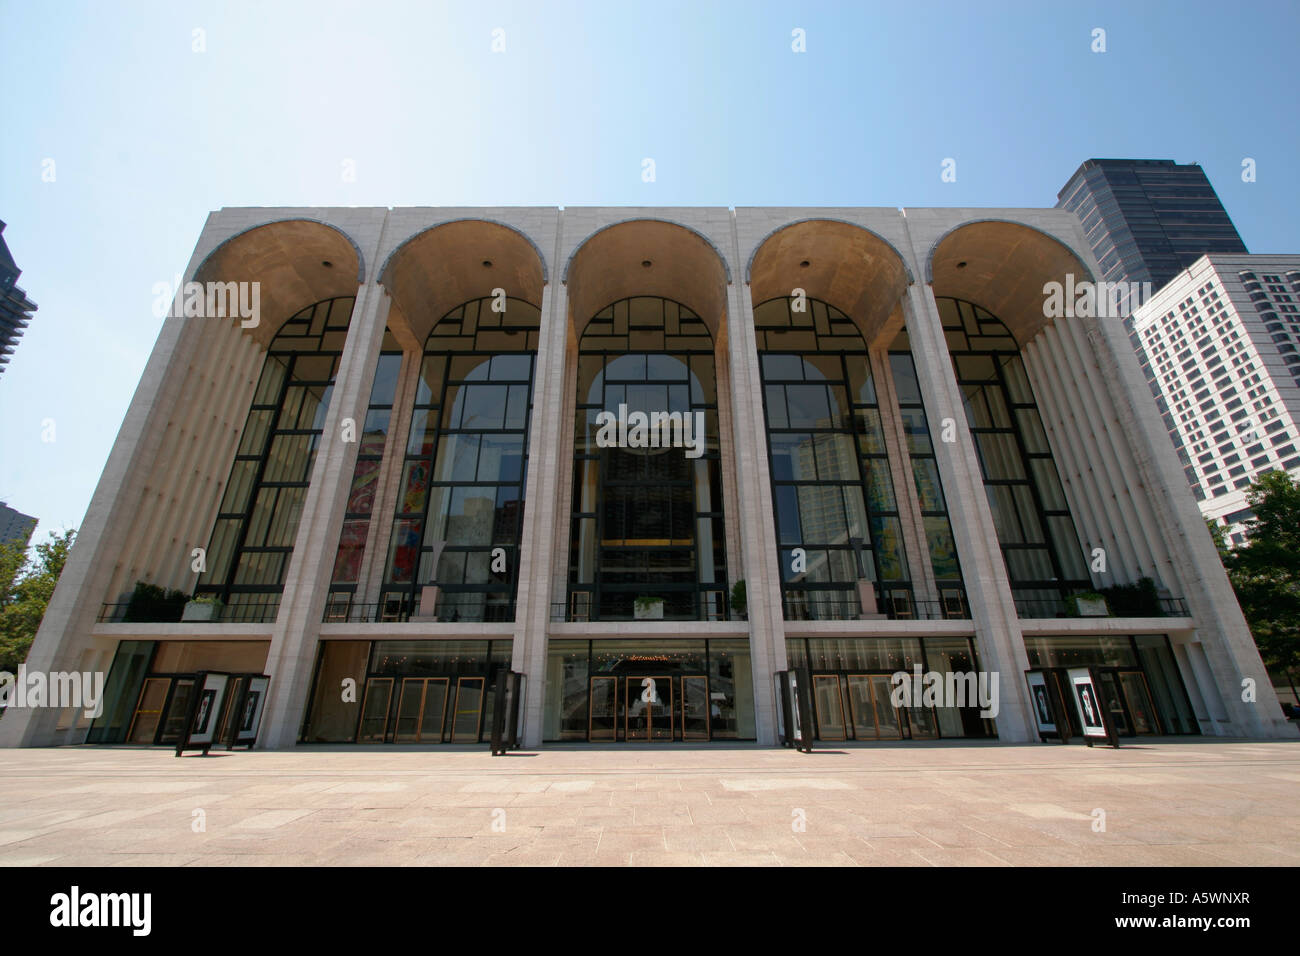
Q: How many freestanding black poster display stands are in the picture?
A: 8